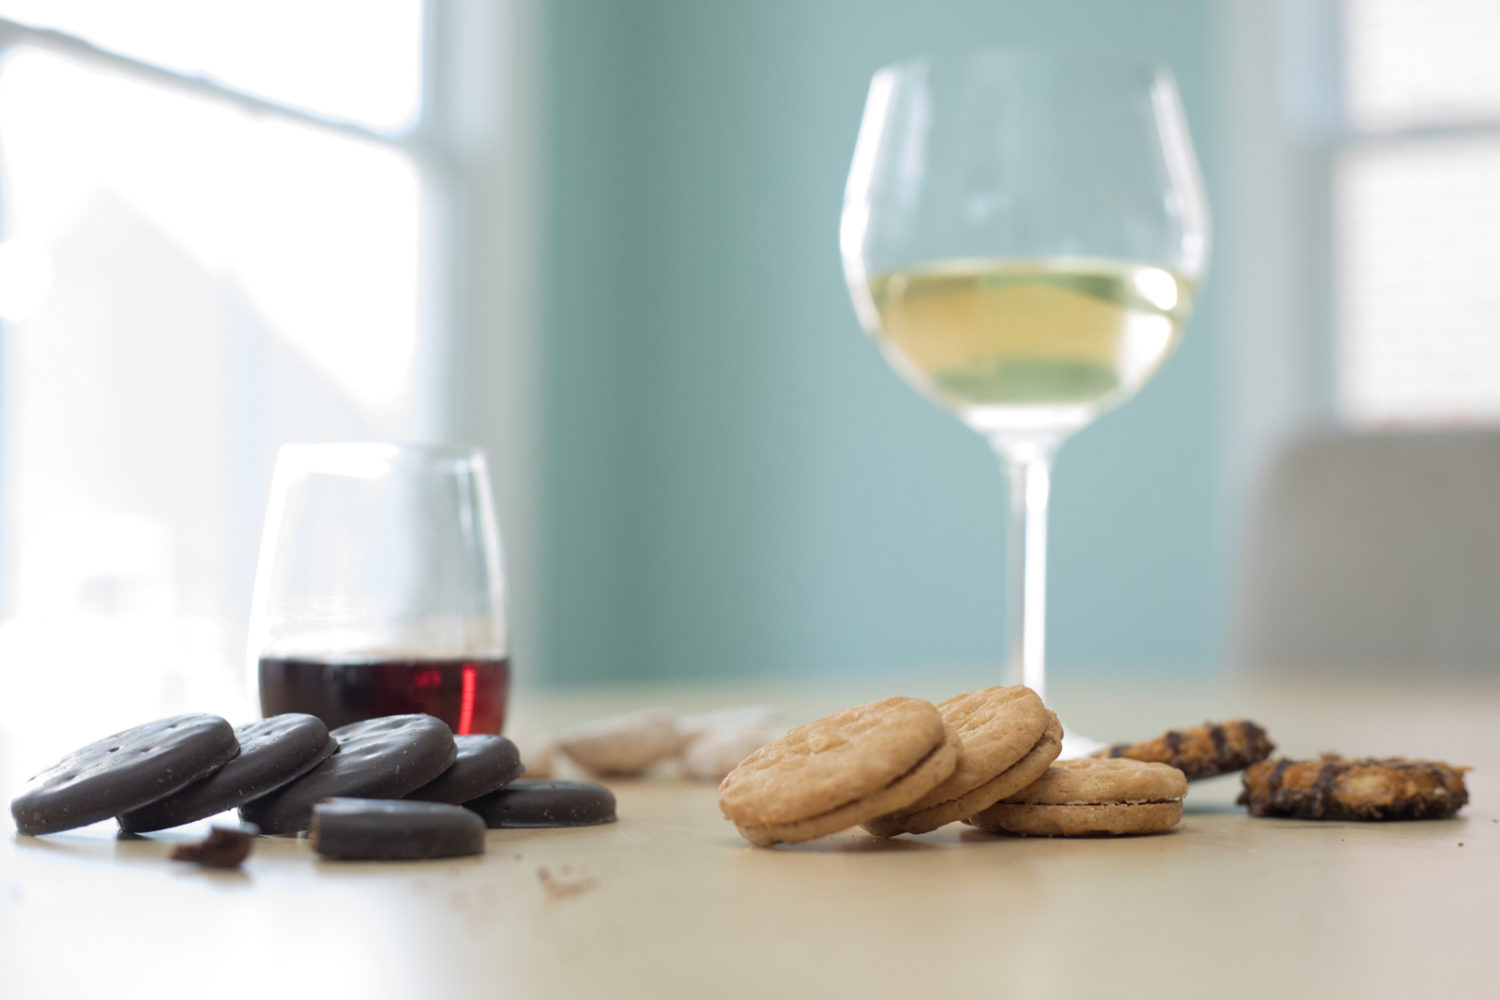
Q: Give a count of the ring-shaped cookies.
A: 2